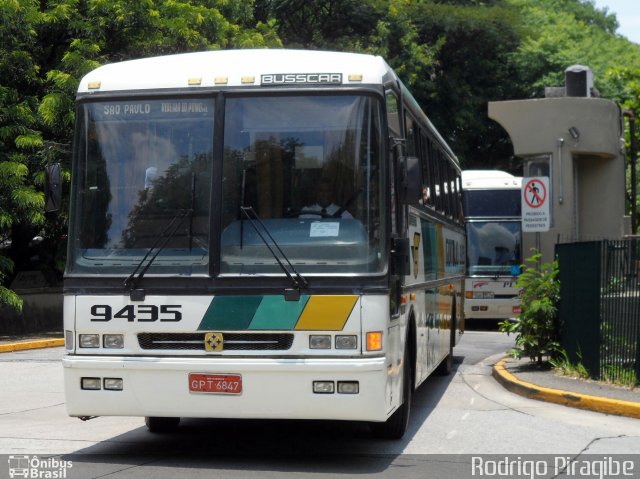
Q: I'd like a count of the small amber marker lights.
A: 5